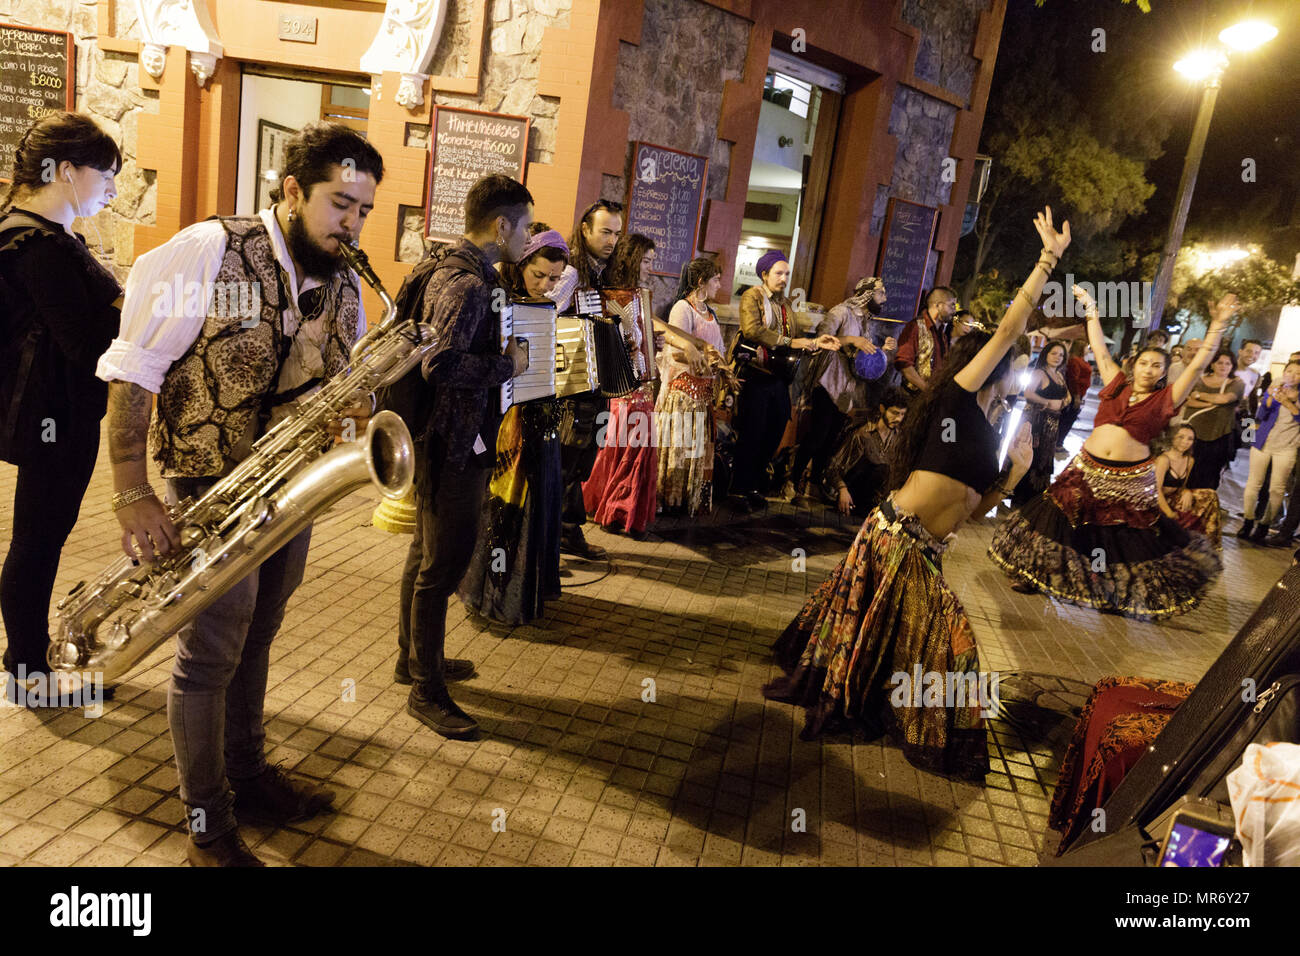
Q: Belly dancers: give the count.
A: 2